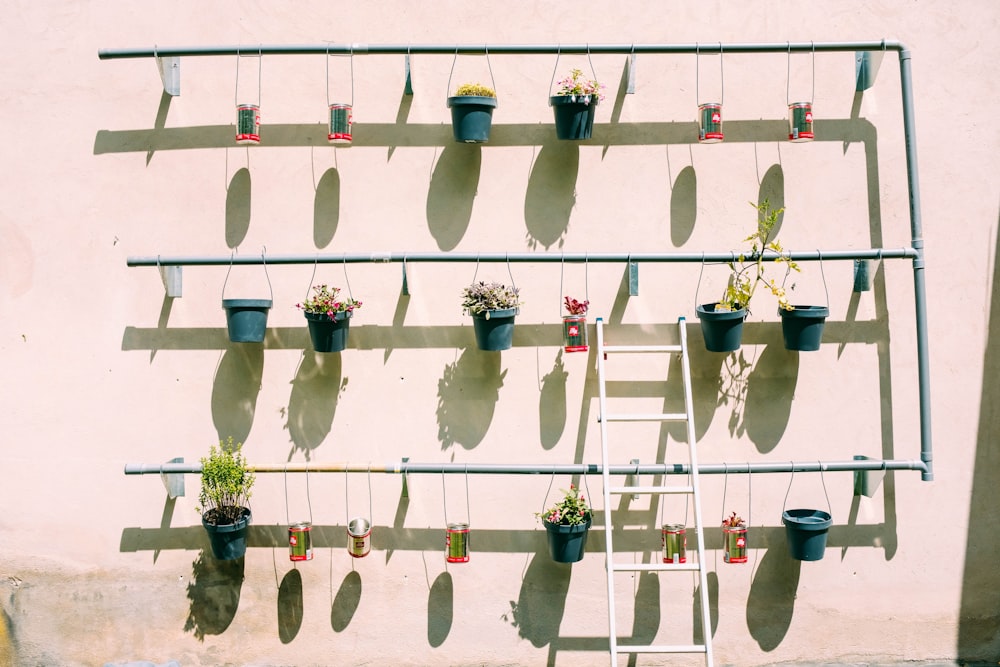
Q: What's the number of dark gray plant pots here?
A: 10